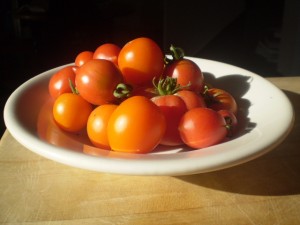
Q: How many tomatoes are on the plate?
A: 14